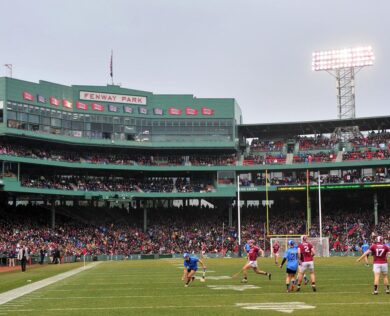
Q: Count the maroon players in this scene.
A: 4